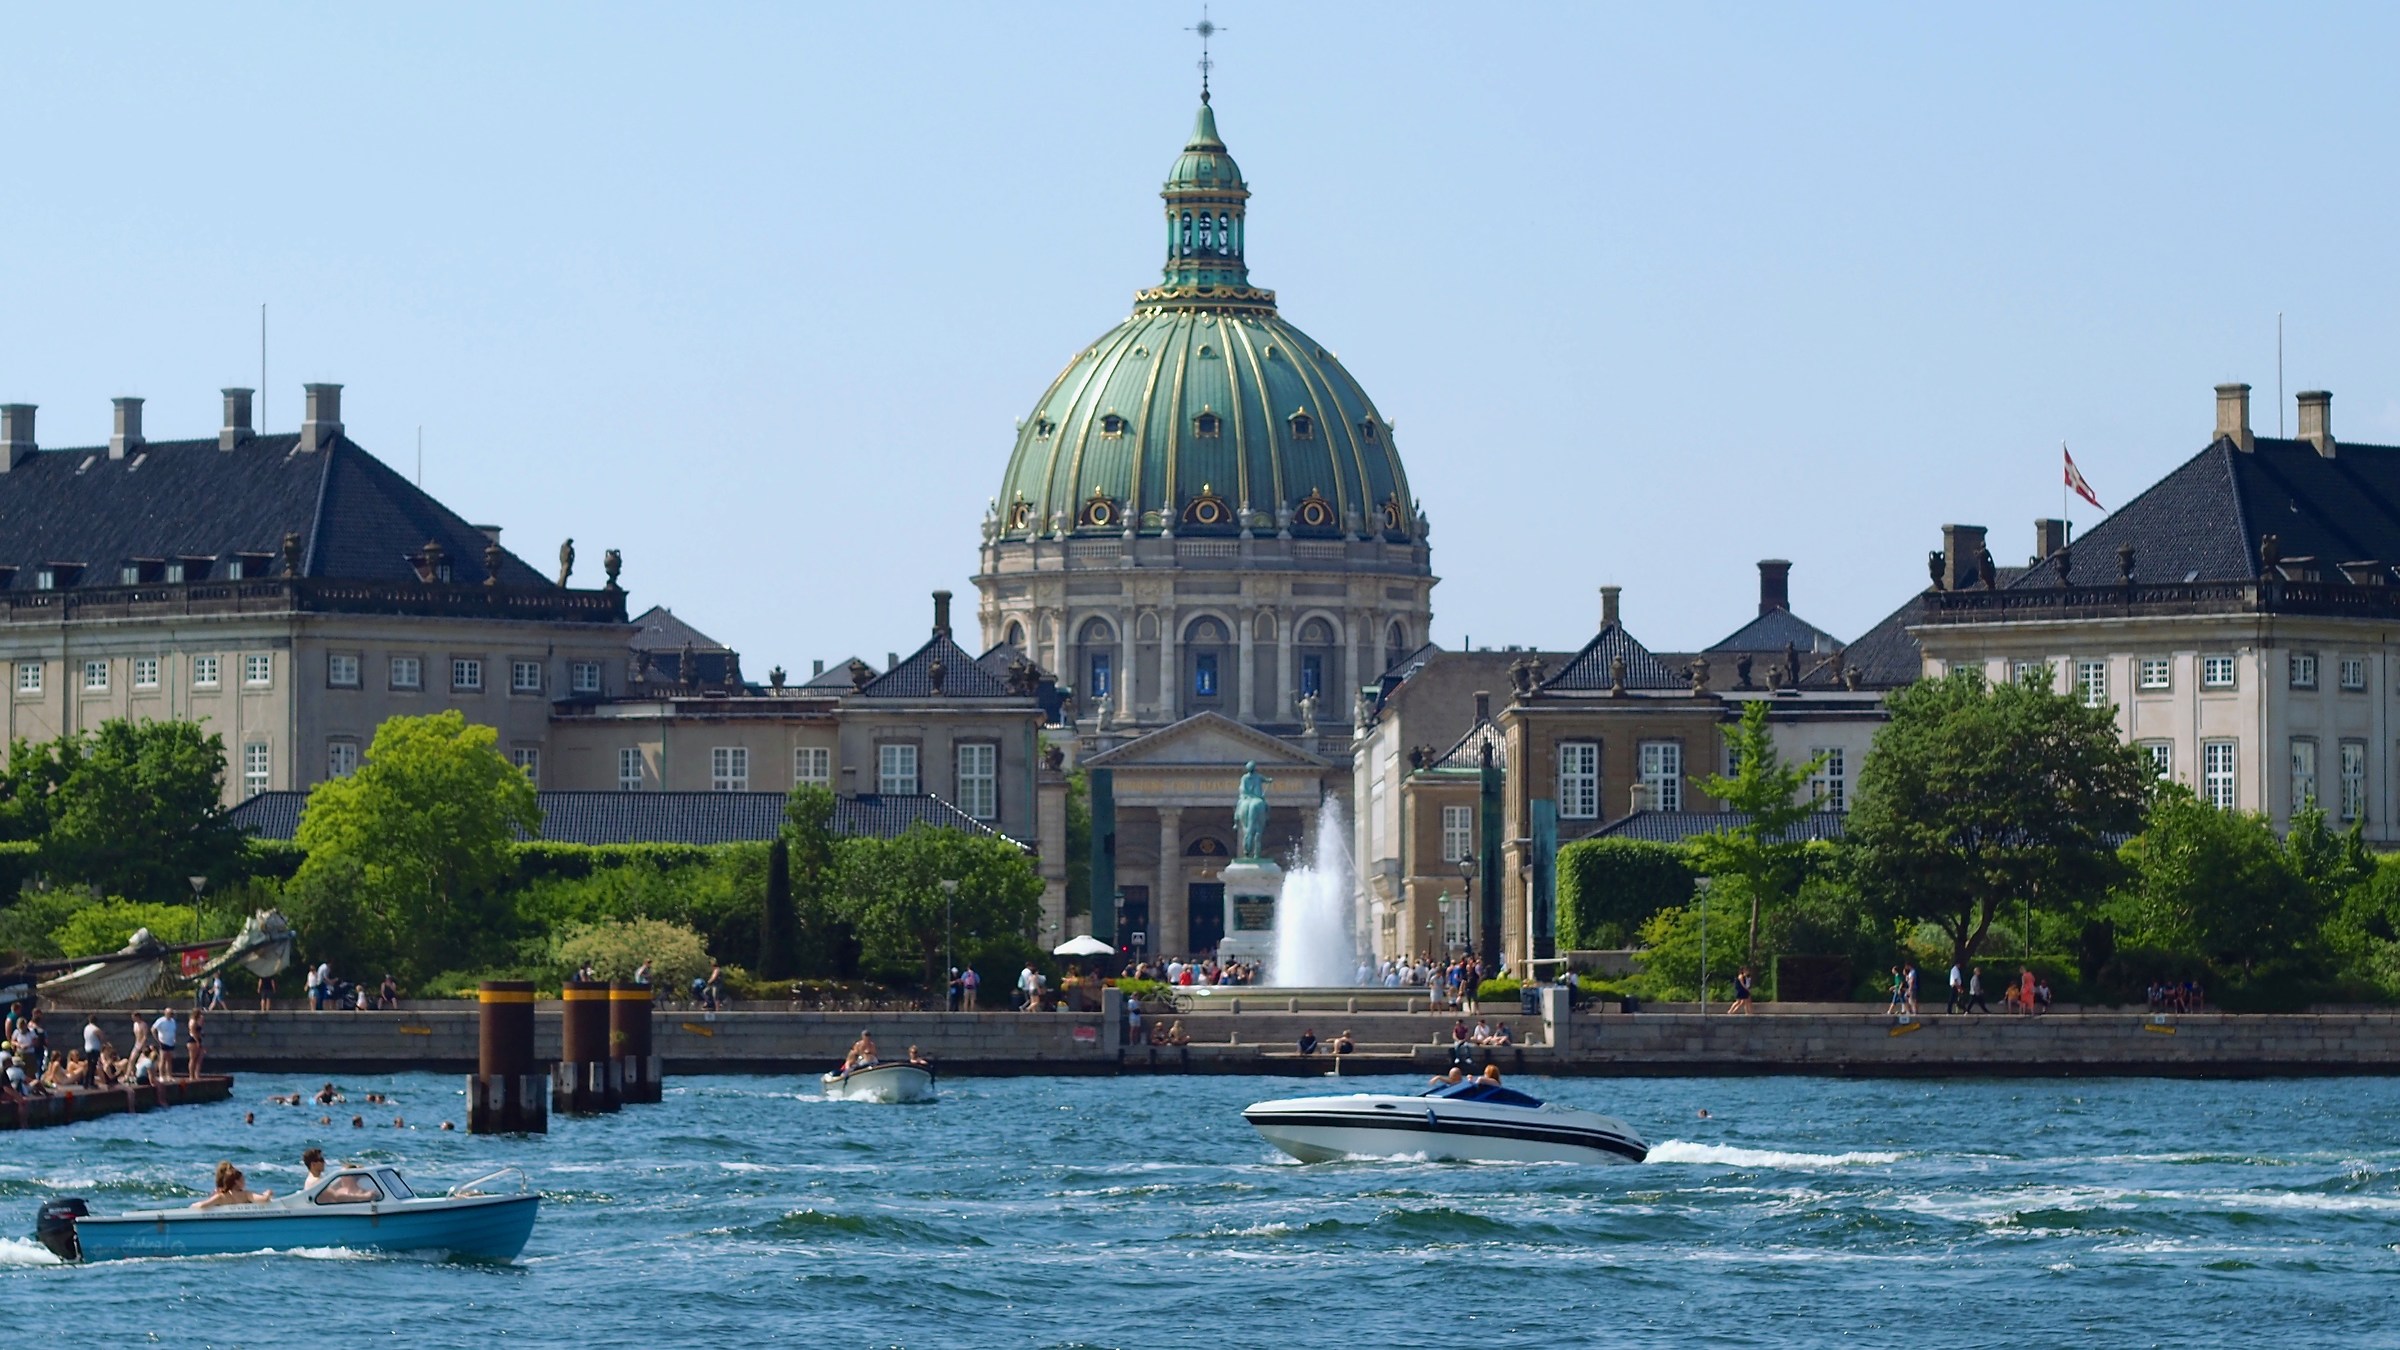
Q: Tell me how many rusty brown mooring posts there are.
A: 3